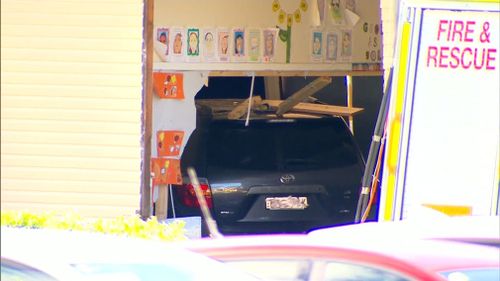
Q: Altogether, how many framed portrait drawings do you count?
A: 11